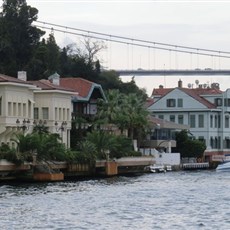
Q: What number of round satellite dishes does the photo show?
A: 3